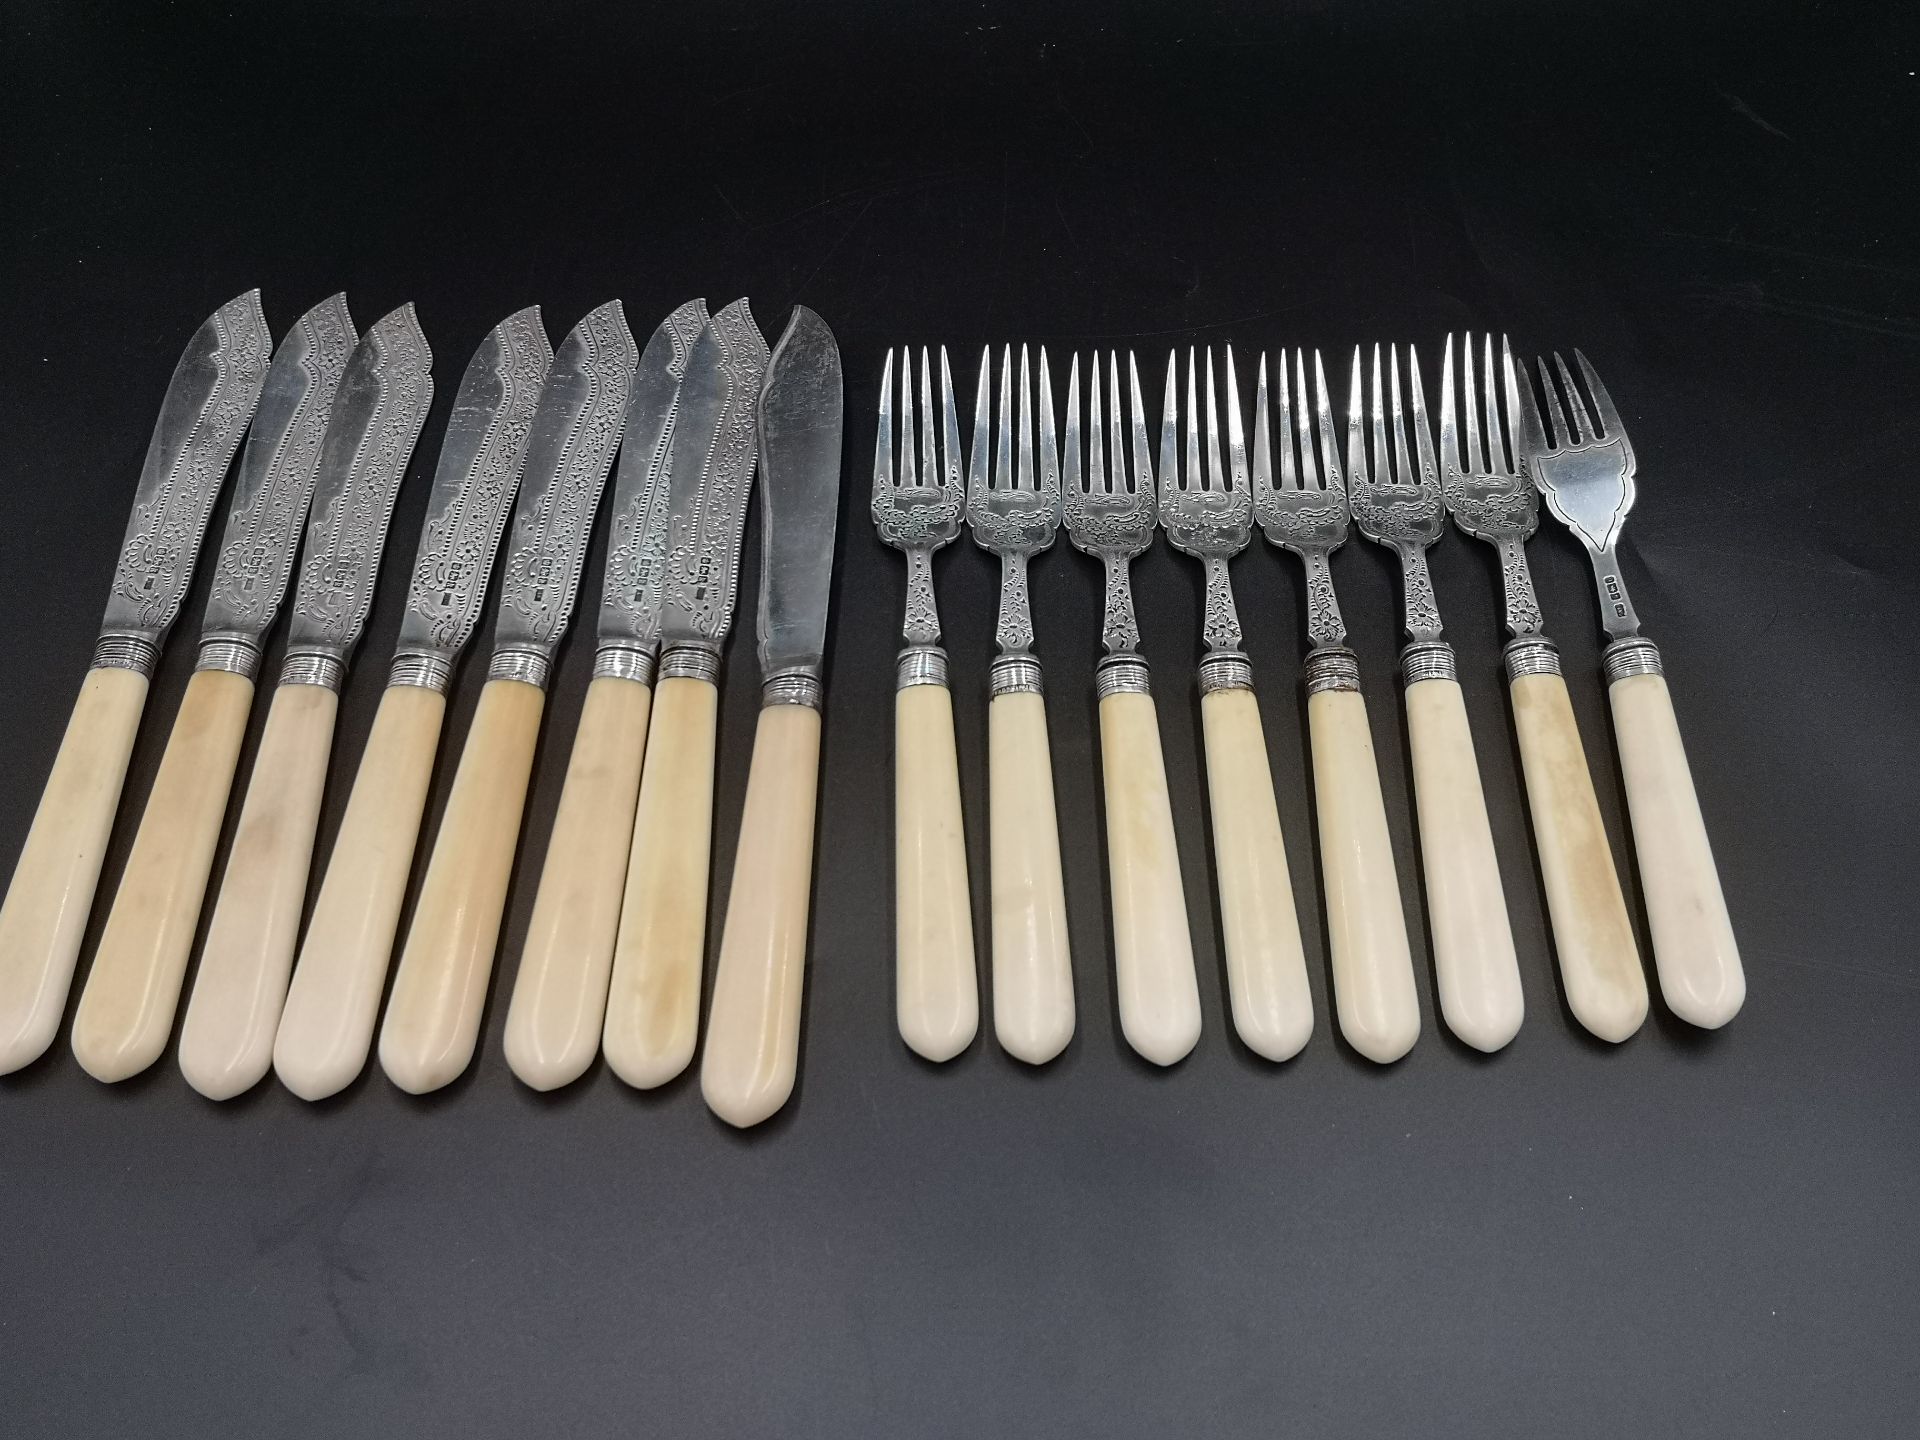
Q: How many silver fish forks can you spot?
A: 8